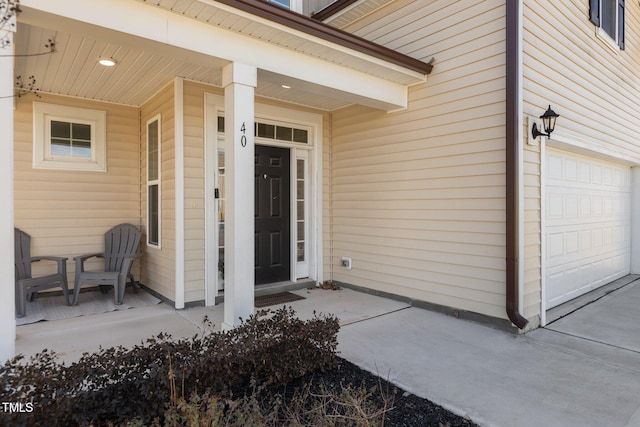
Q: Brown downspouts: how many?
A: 1